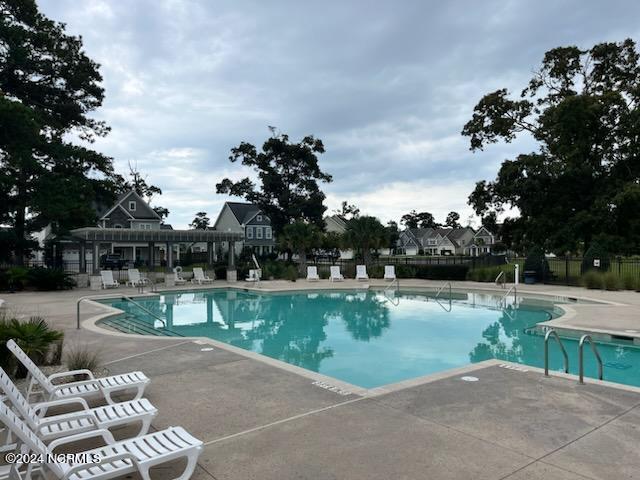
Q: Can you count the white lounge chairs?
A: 11